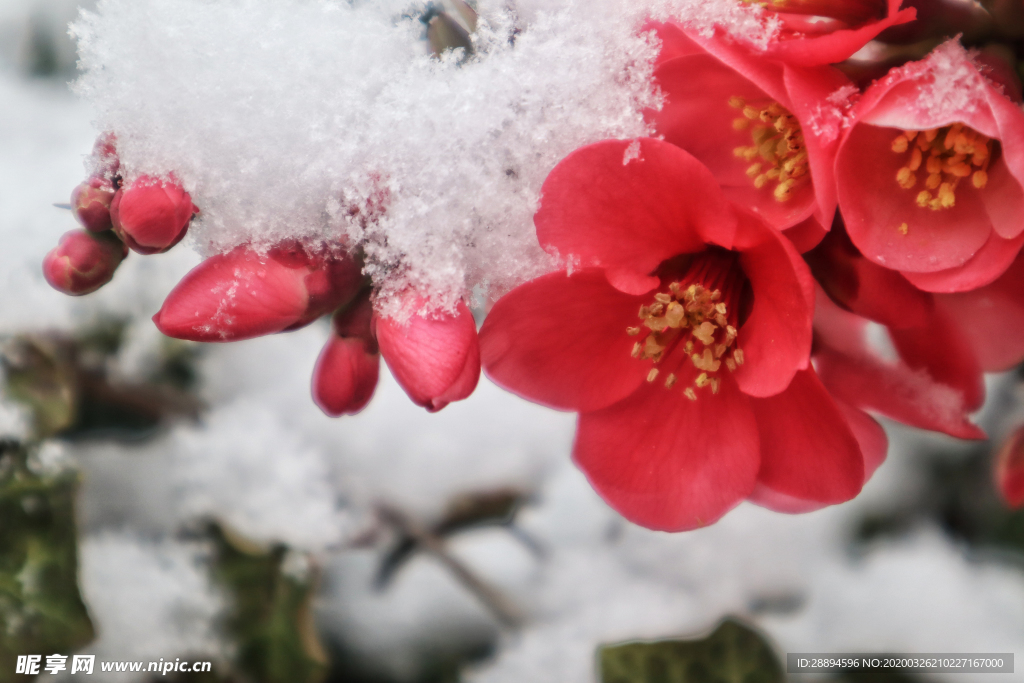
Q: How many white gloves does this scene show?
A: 0